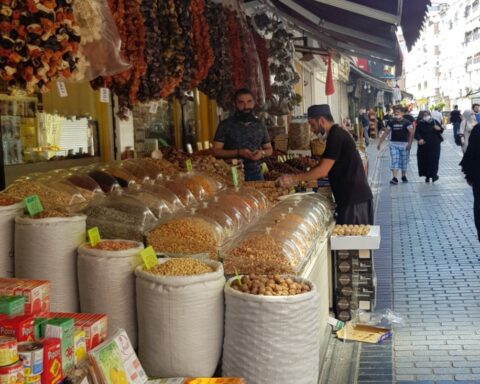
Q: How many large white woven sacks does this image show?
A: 5